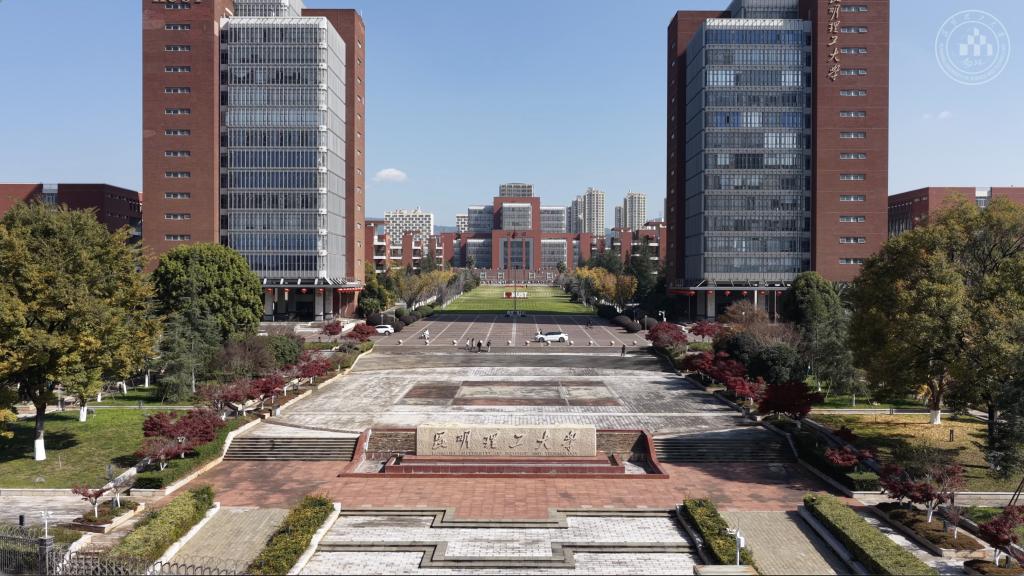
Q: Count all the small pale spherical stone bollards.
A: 11